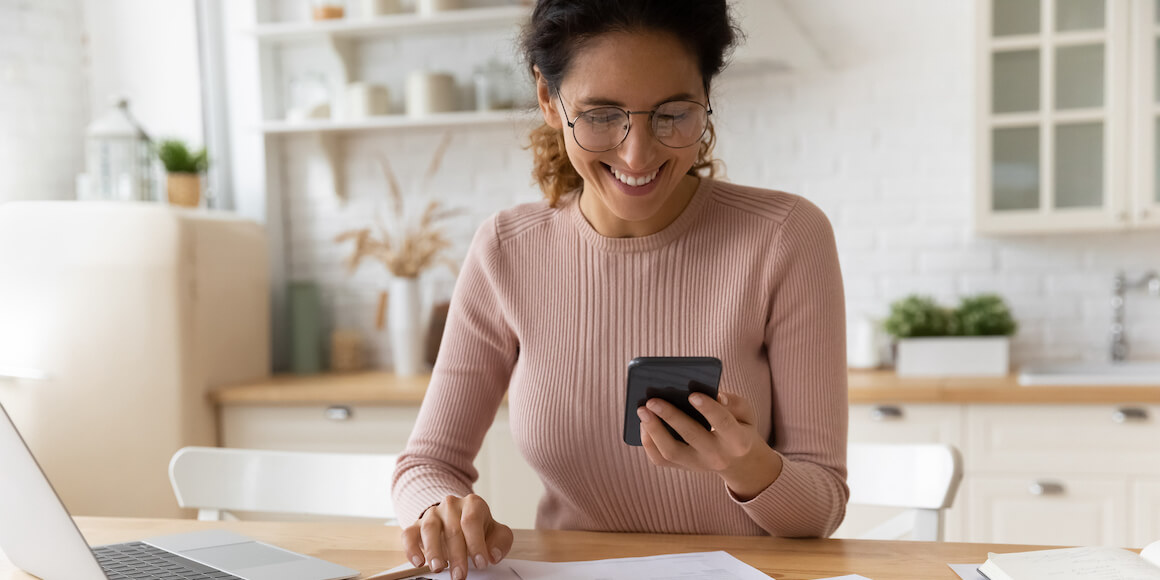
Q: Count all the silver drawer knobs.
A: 4